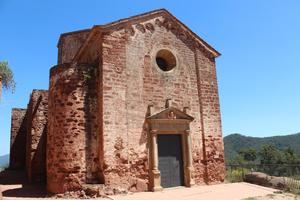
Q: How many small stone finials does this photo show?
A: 3